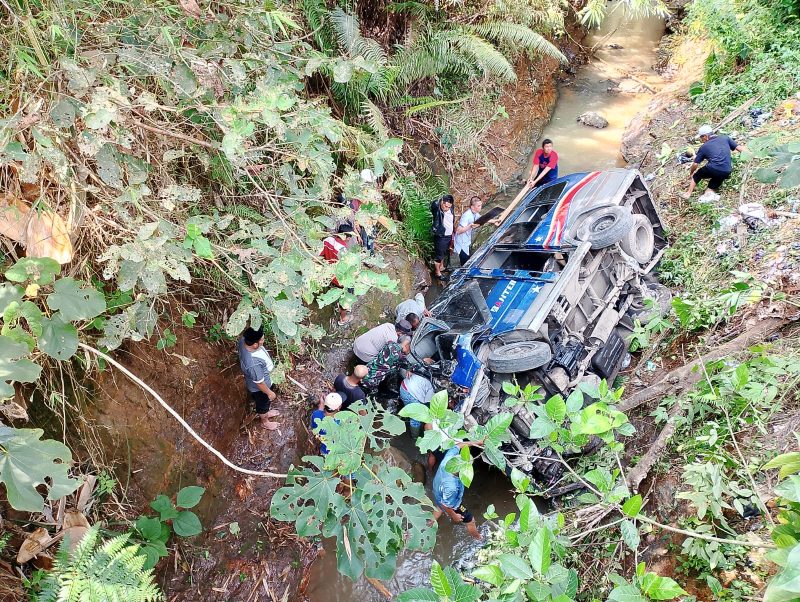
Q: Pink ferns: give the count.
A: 0